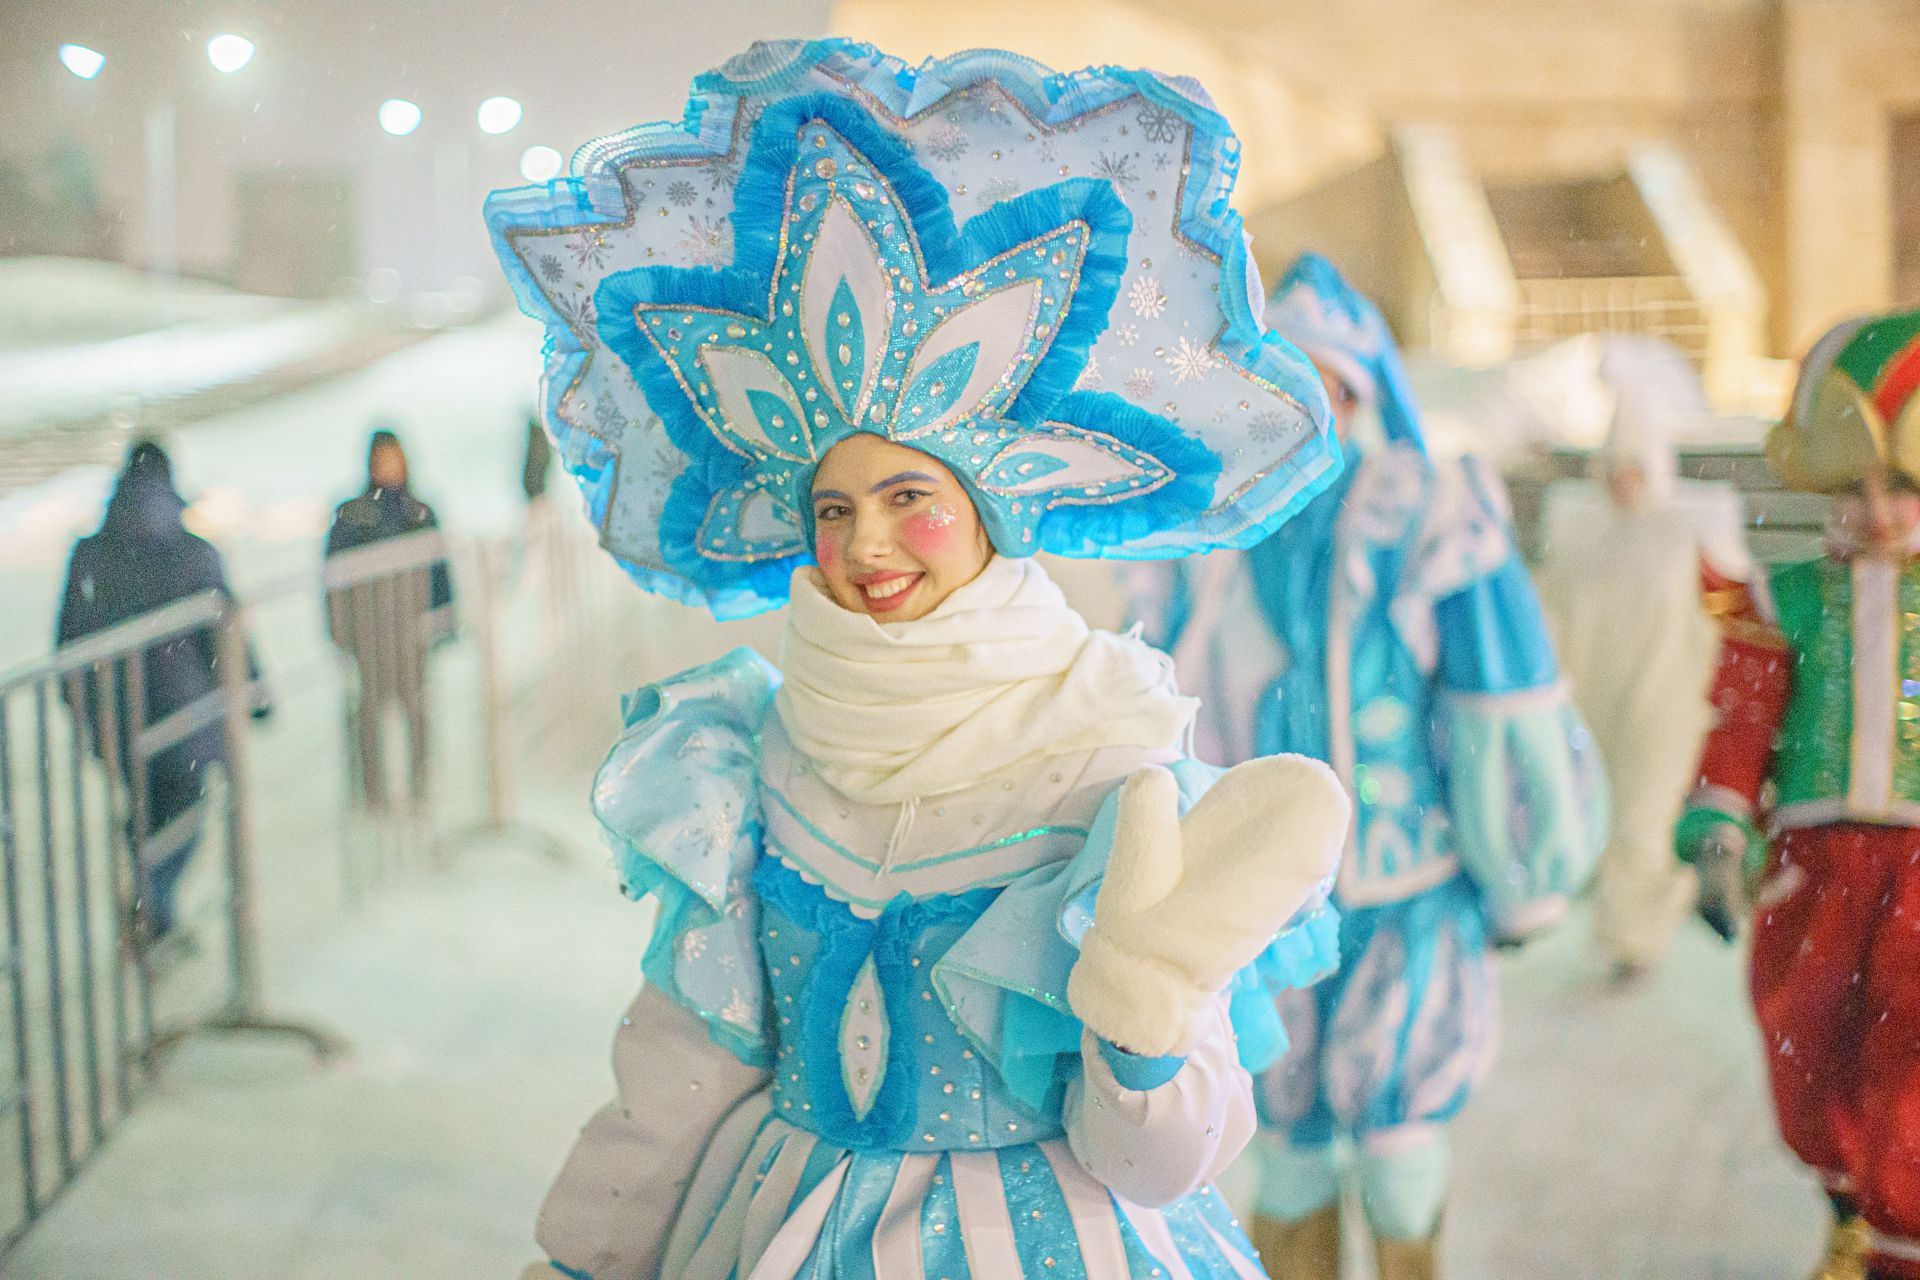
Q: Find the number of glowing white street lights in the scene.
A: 5